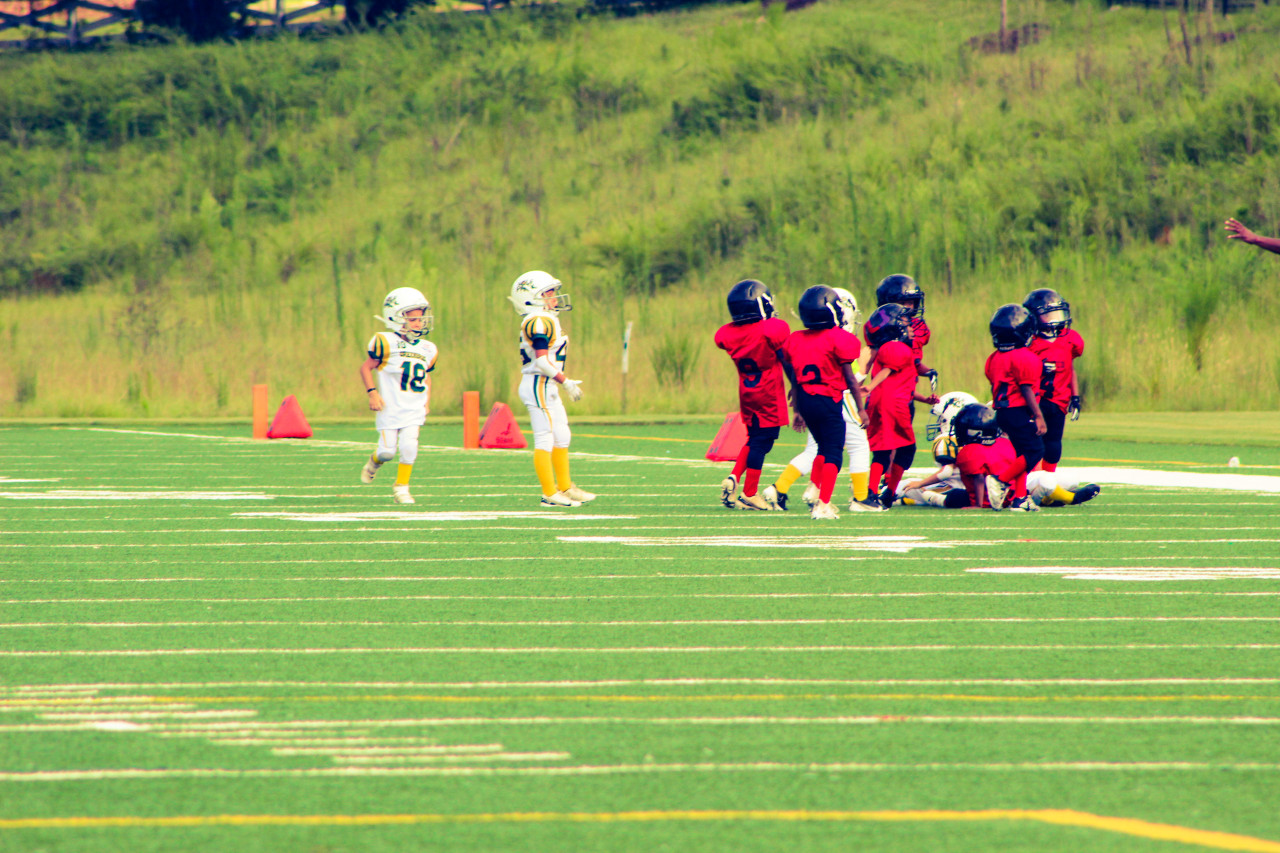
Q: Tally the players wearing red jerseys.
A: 7